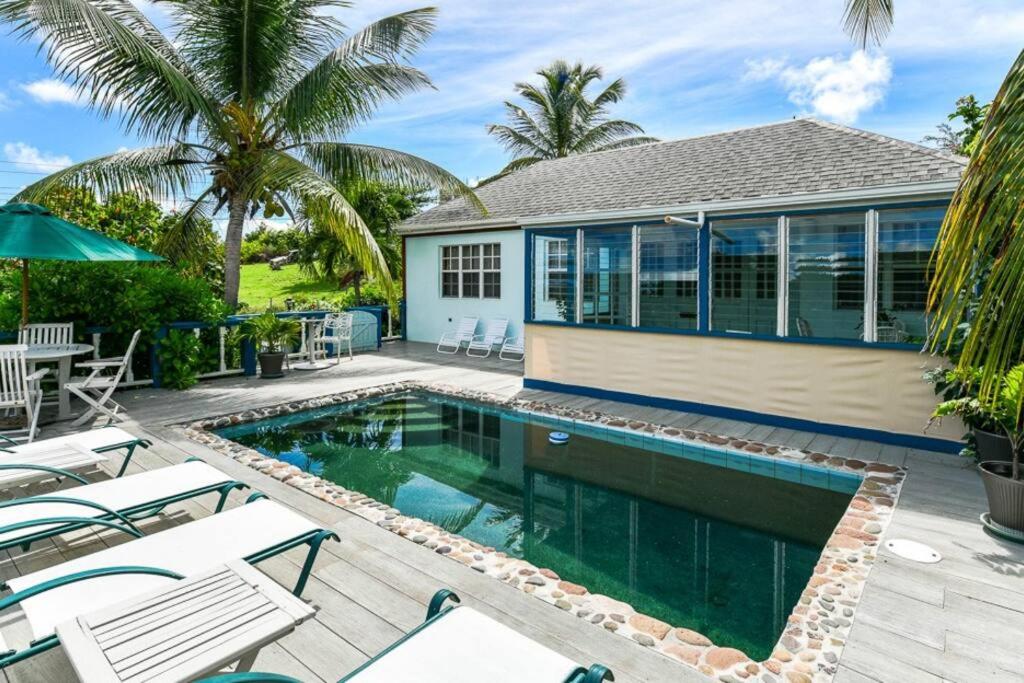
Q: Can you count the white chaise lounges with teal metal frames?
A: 4